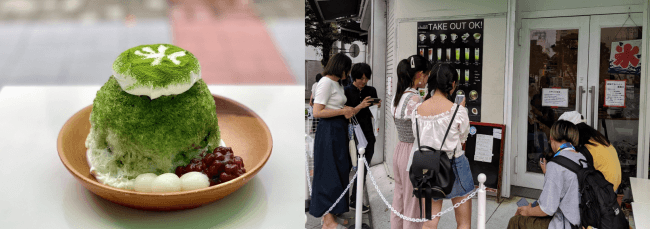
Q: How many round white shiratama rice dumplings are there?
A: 3